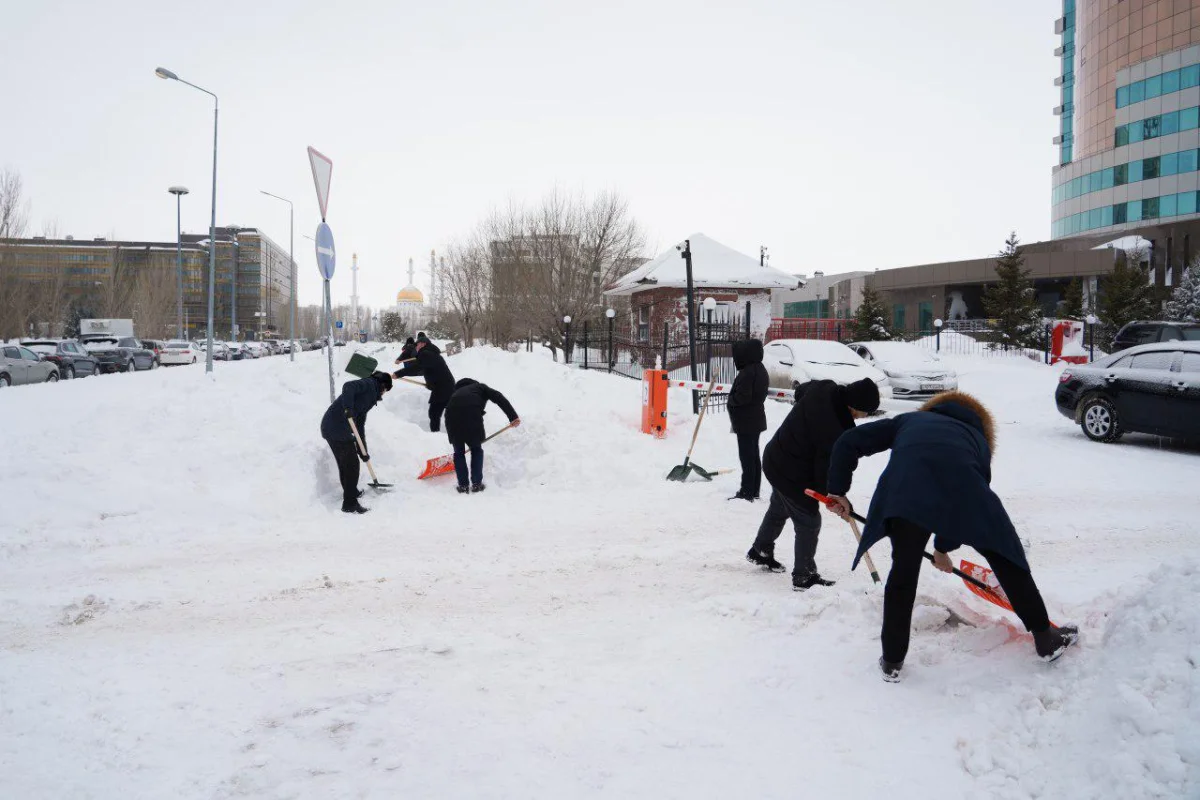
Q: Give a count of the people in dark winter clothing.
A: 7